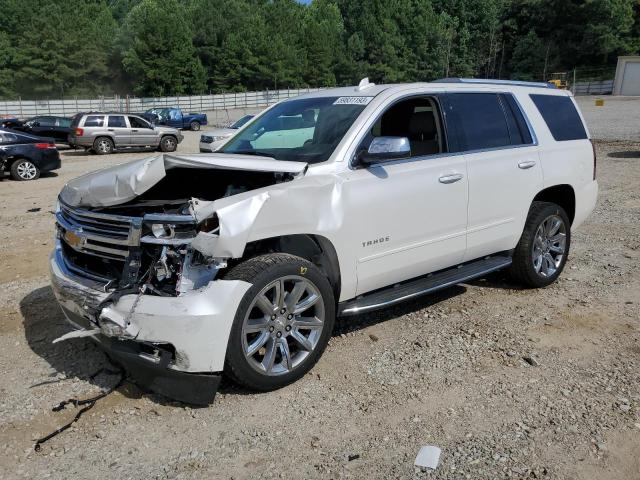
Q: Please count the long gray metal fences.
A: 1